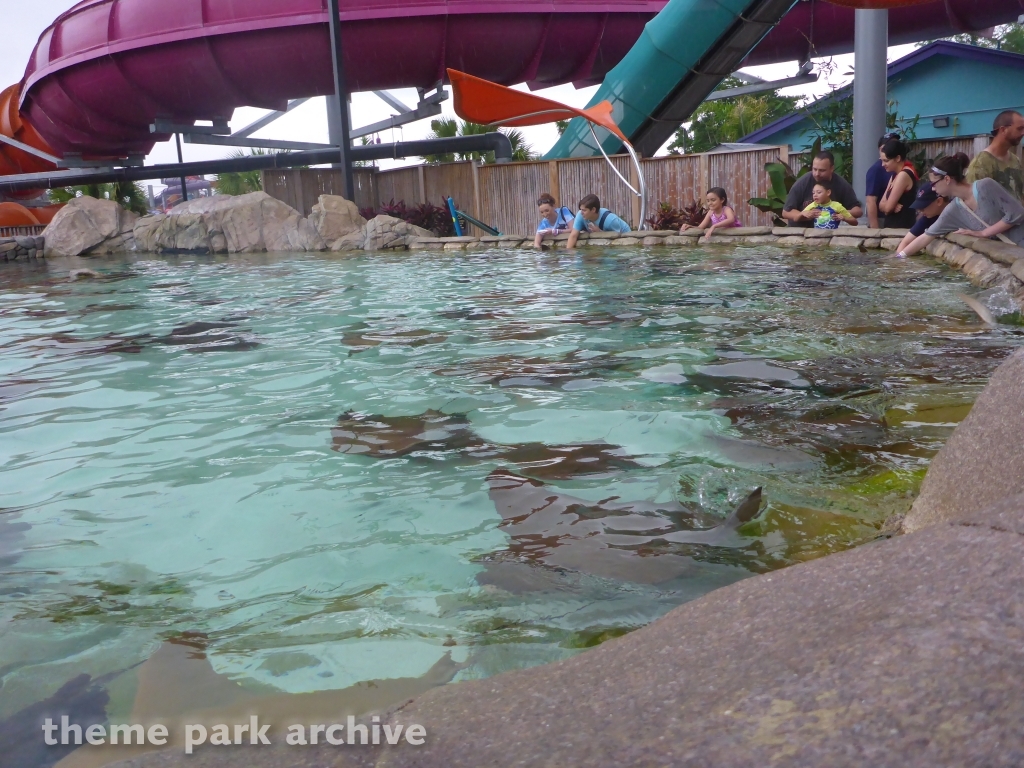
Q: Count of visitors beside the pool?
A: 10